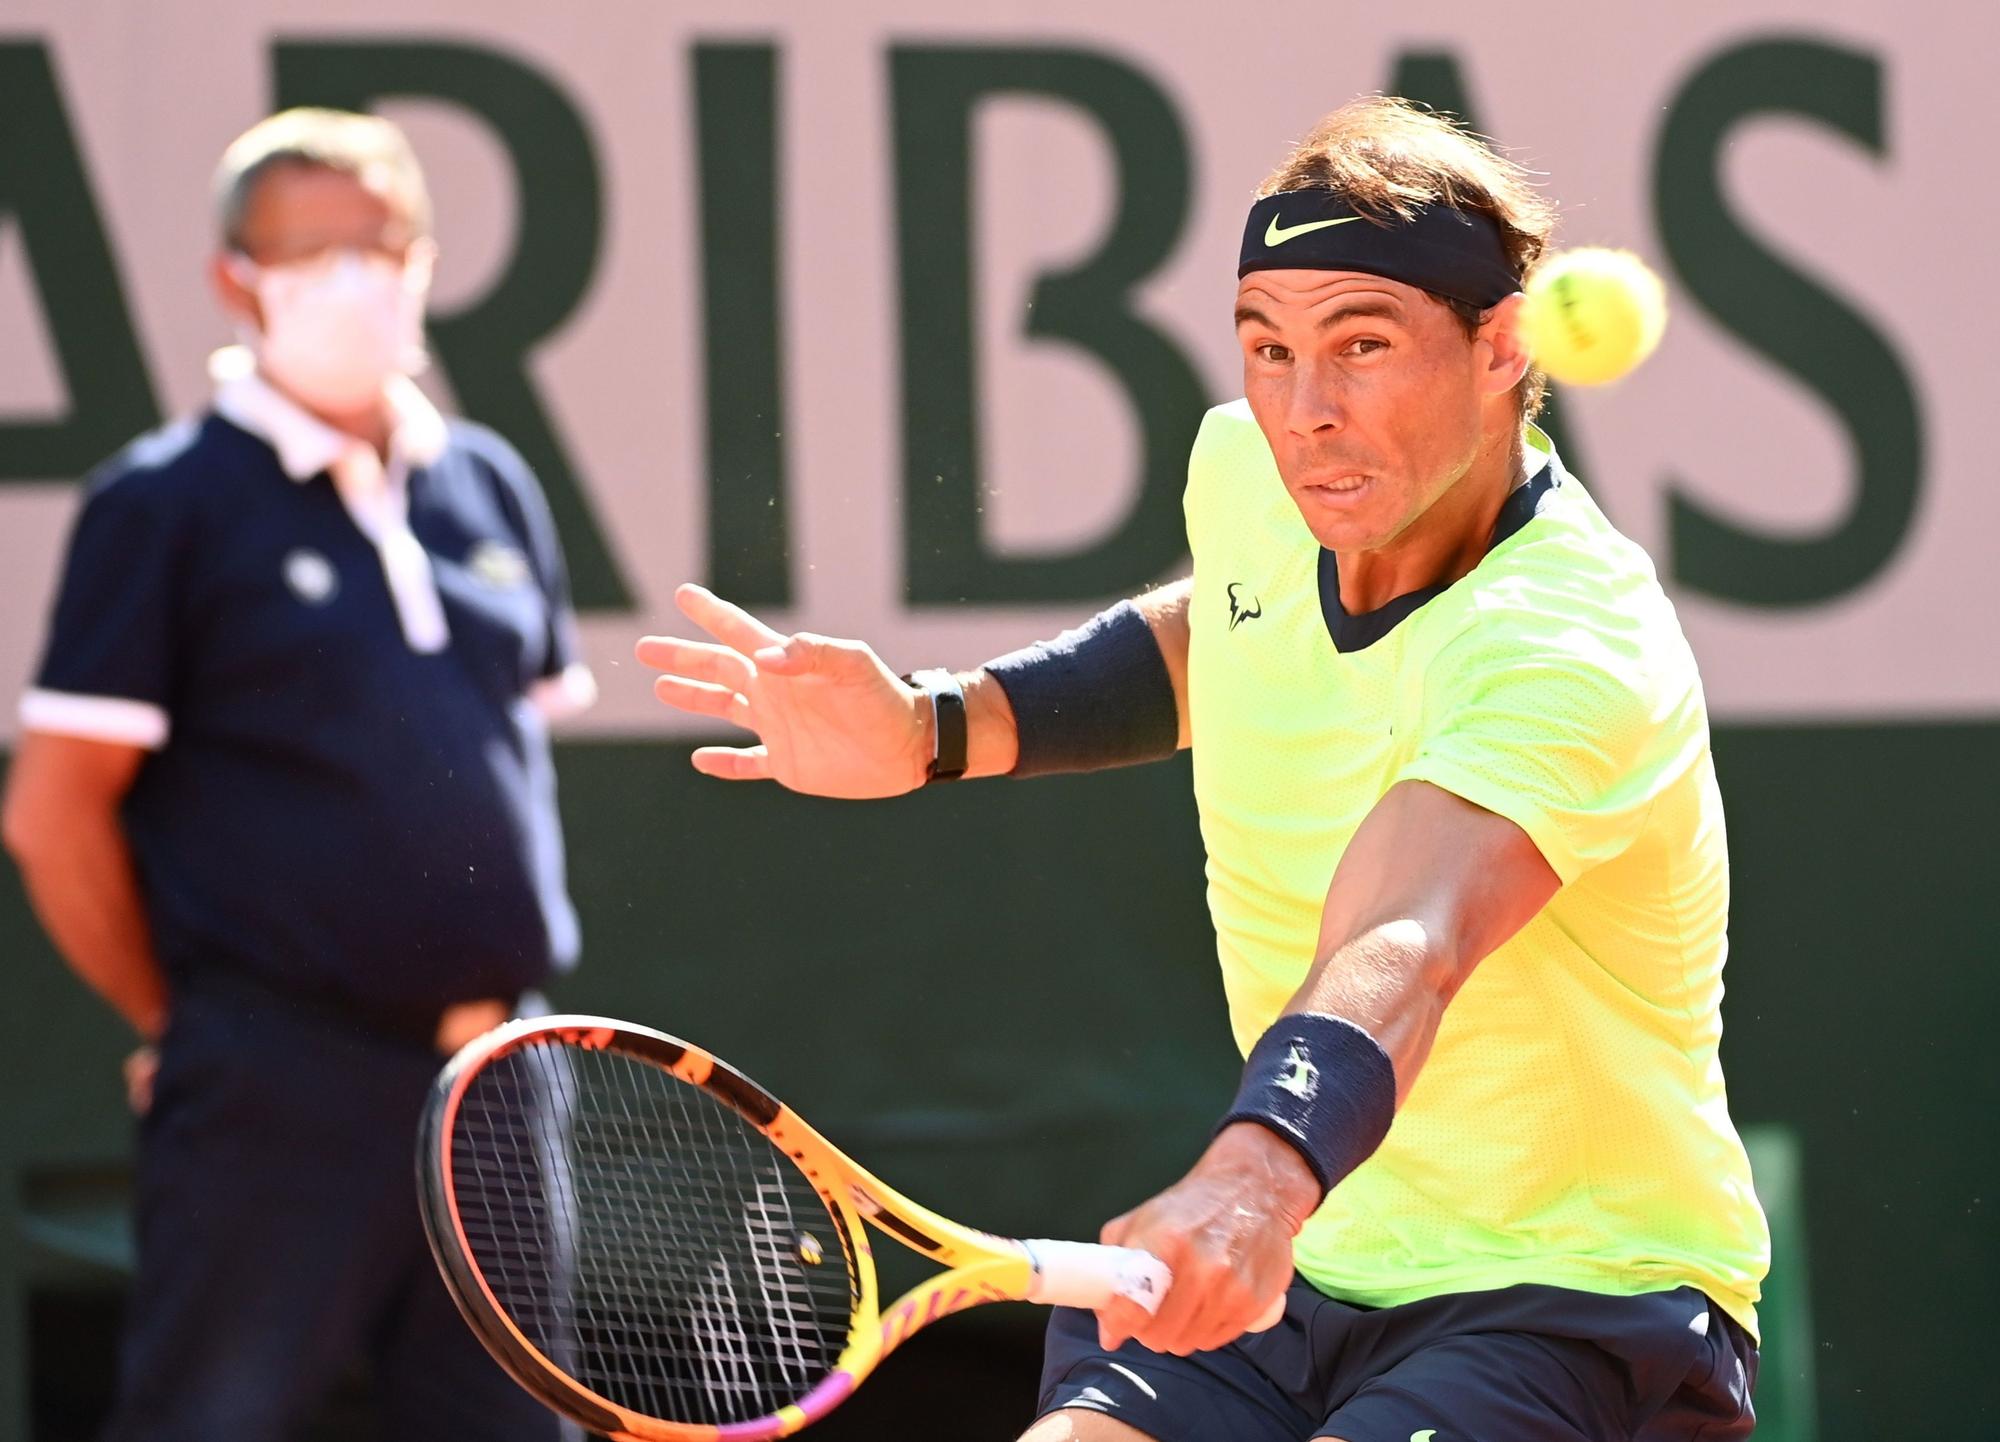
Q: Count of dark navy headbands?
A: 1